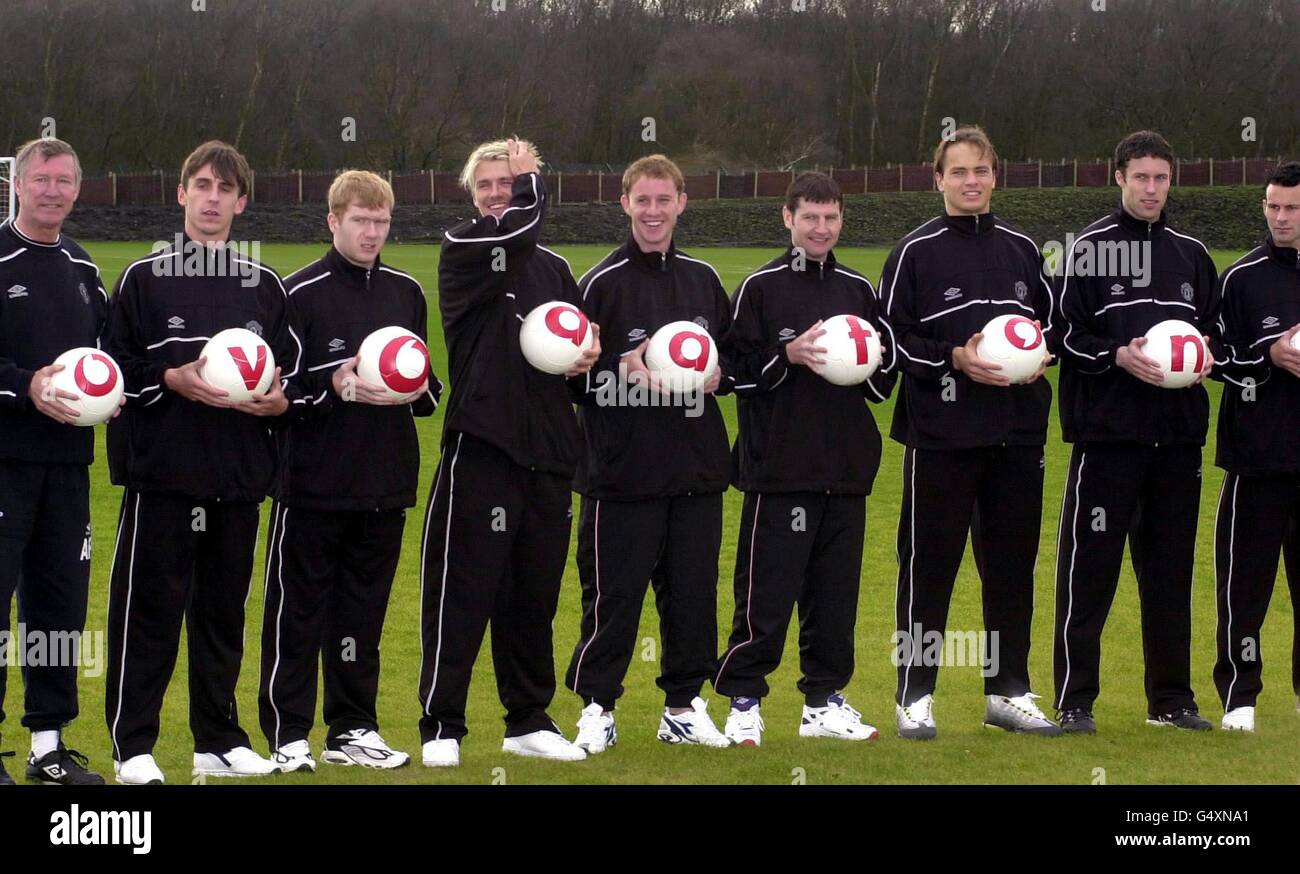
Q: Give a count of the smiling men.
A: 5